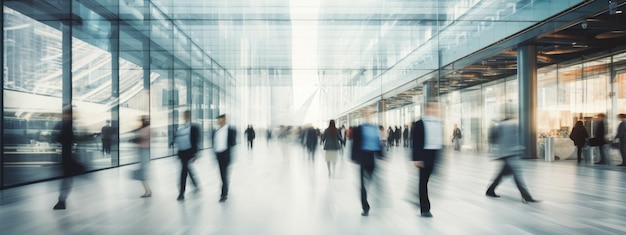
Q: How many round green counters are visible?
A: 0